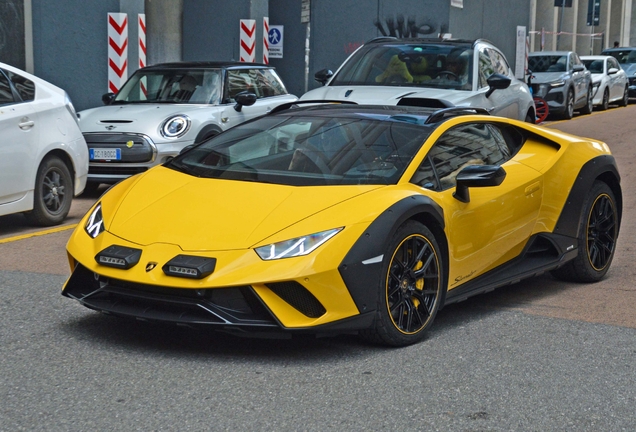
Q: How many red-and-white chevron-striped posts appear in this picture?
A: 4